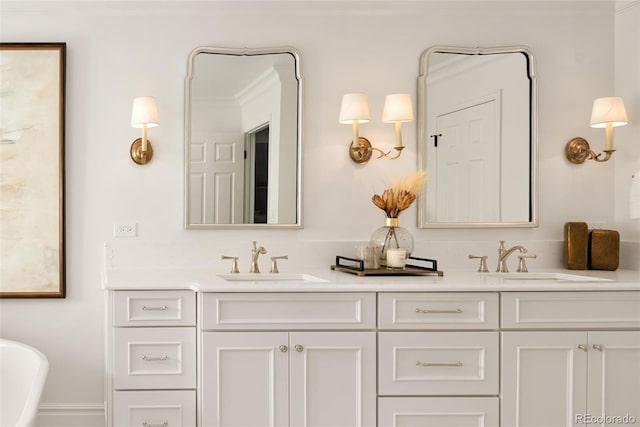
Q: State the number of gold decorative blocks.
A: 2